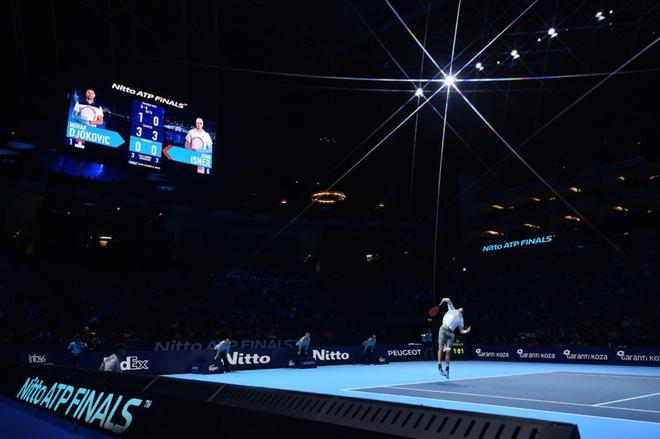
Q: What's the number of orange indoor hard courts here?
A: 0